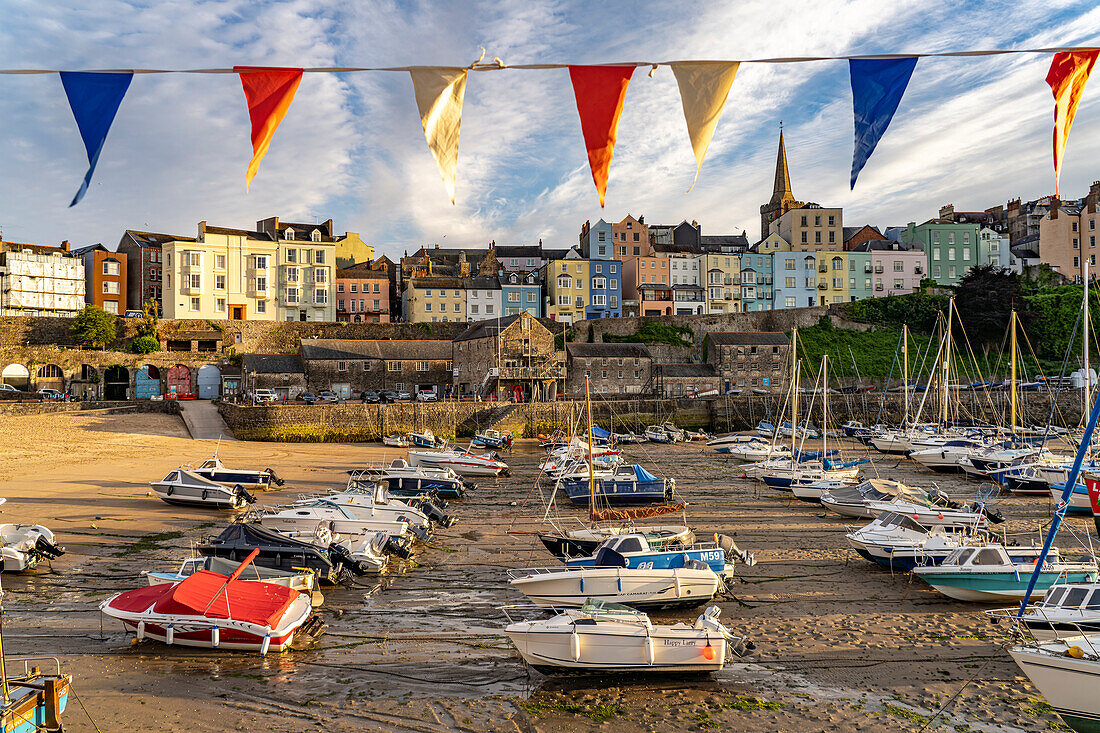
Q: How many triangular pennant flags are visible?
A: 7